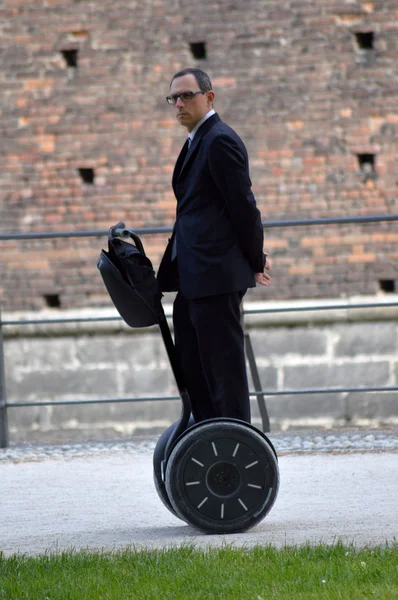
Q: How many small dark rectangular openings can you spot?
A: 7